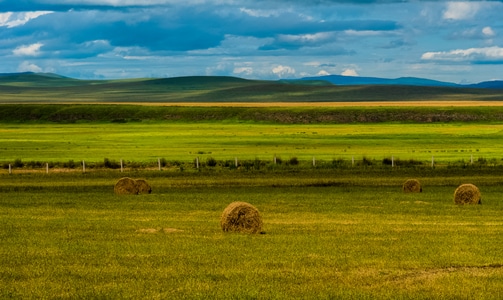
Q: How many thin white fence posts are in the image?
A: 13